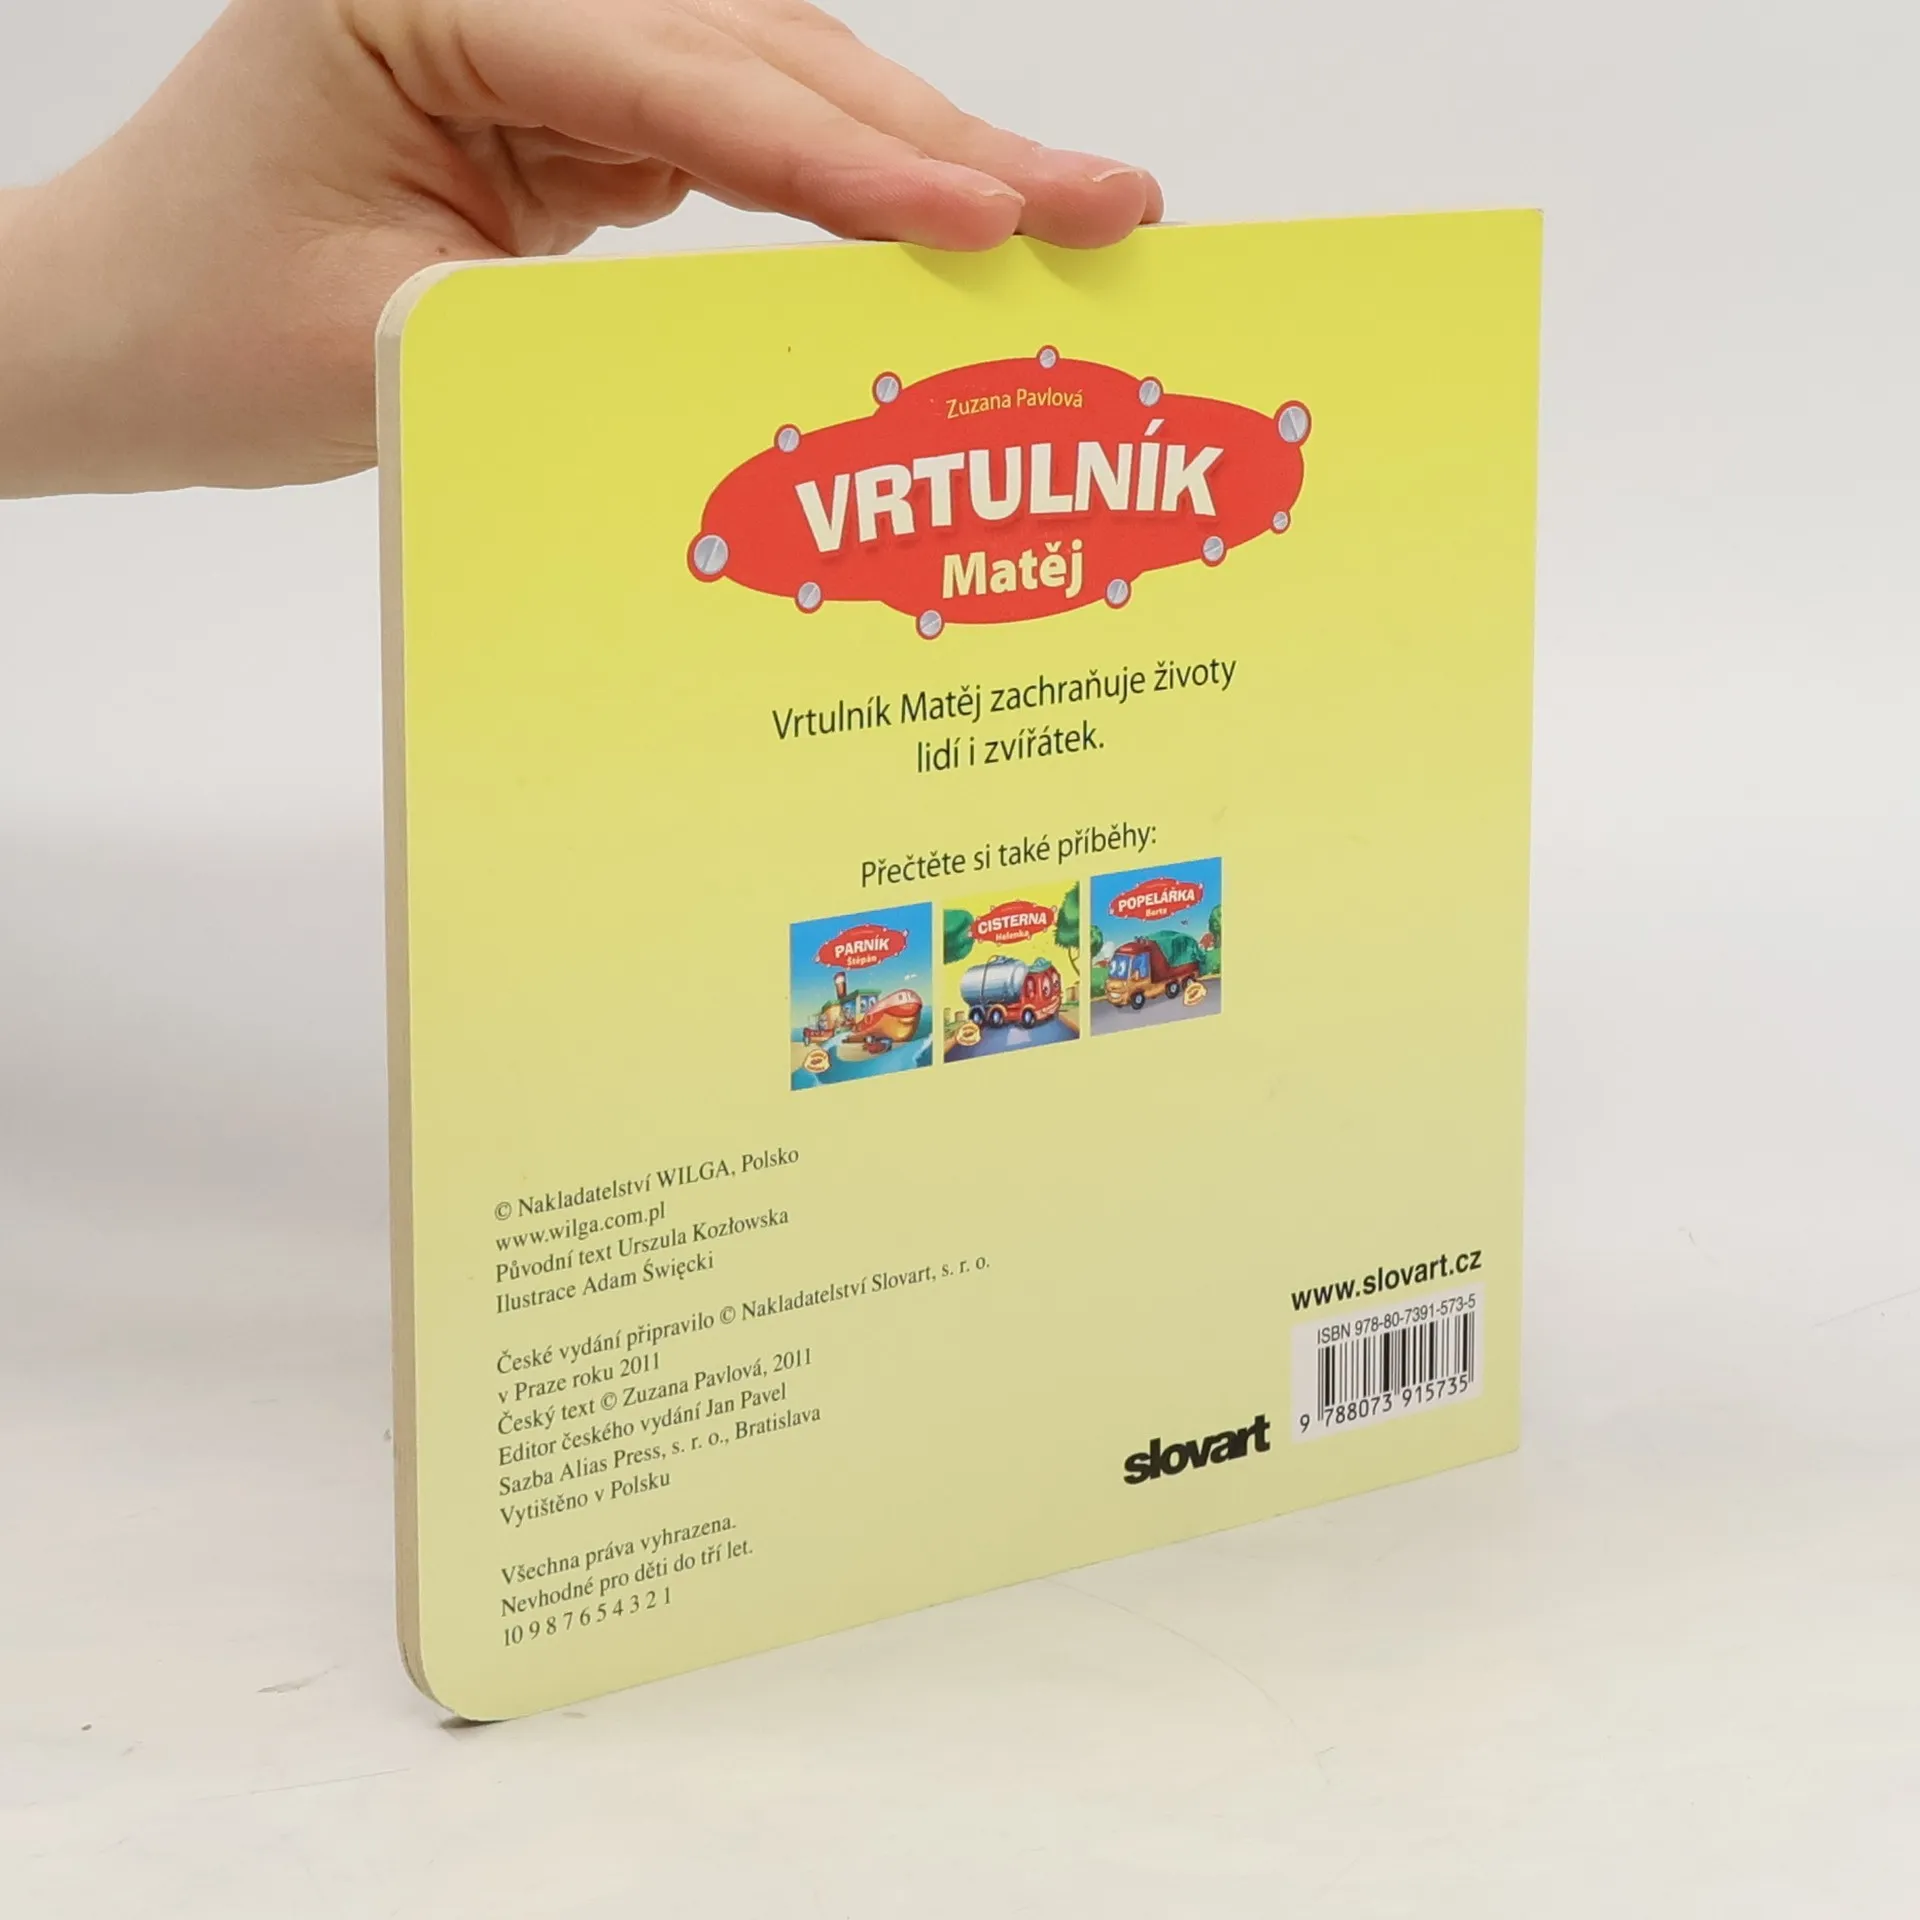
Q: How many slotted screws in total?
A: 11